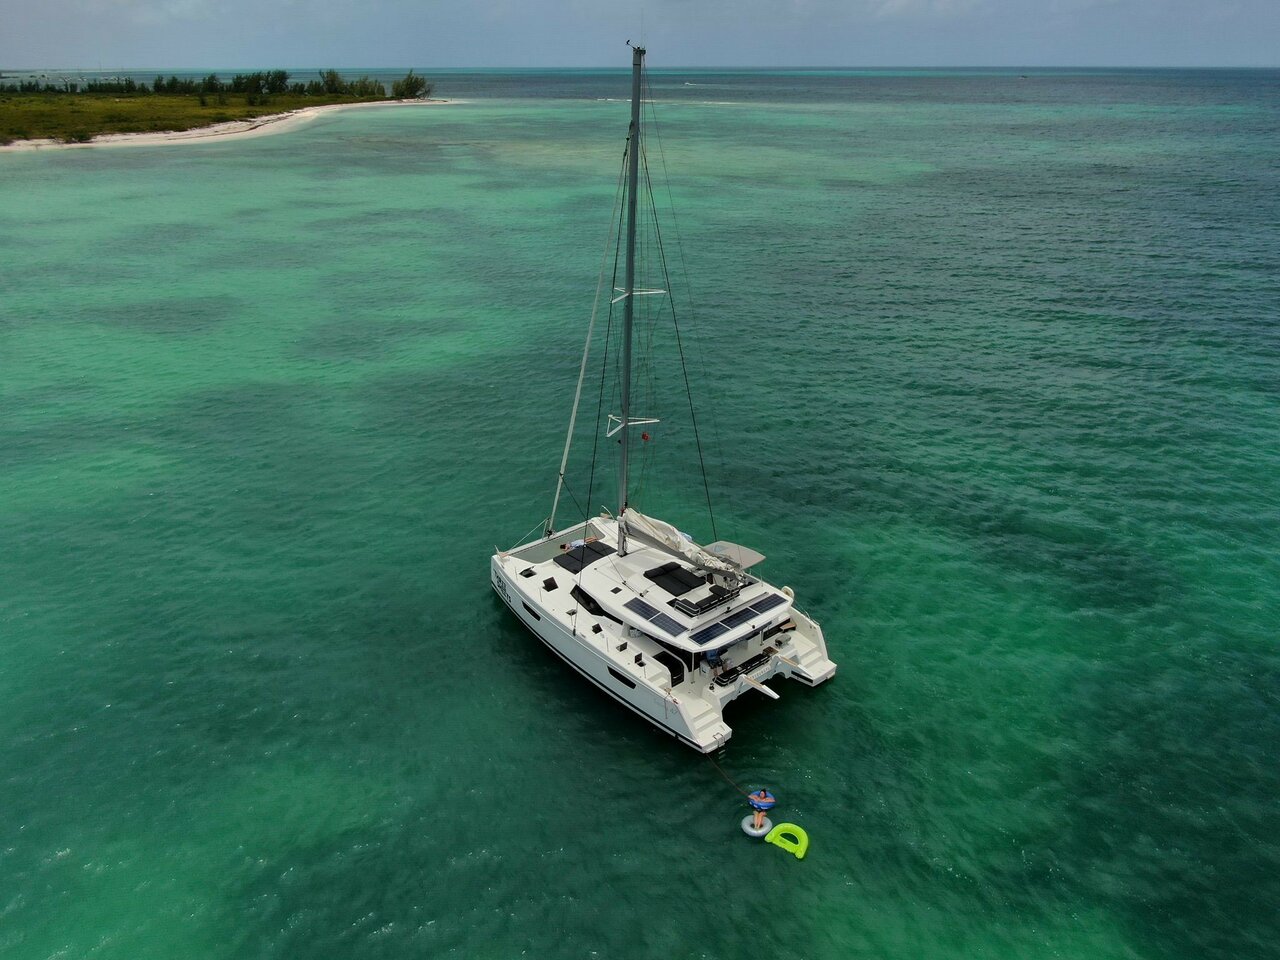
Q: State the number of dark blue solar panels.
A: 5